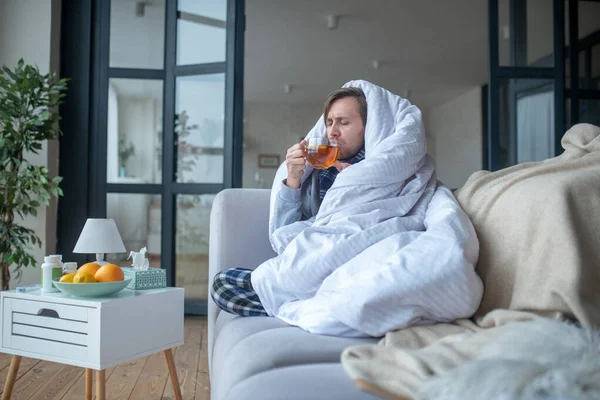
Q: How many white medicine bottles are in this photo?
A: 2